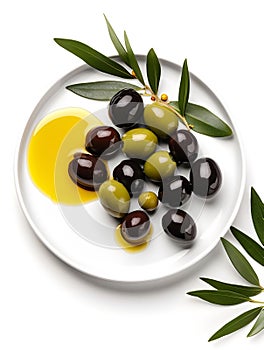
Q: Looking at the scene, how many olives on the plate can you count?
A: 14